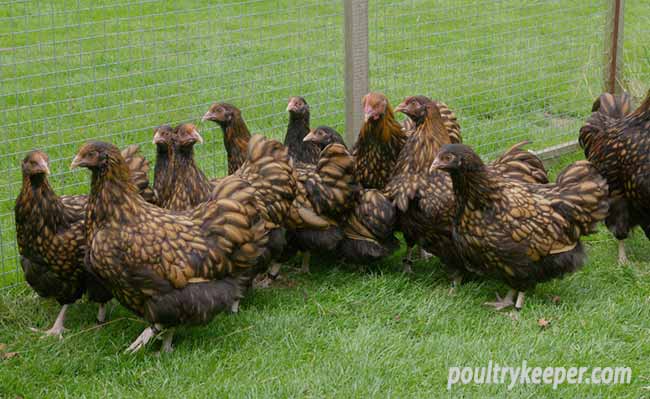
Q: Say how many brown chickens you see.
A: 11